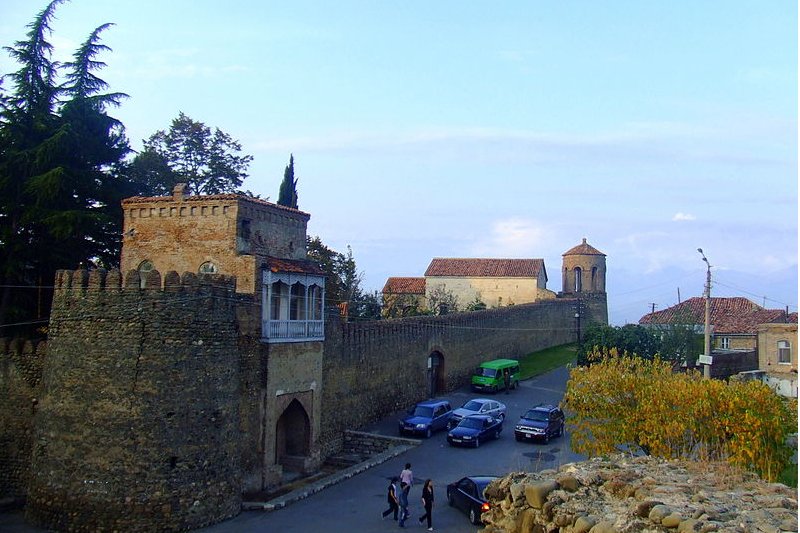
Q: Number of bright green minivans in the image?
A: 1